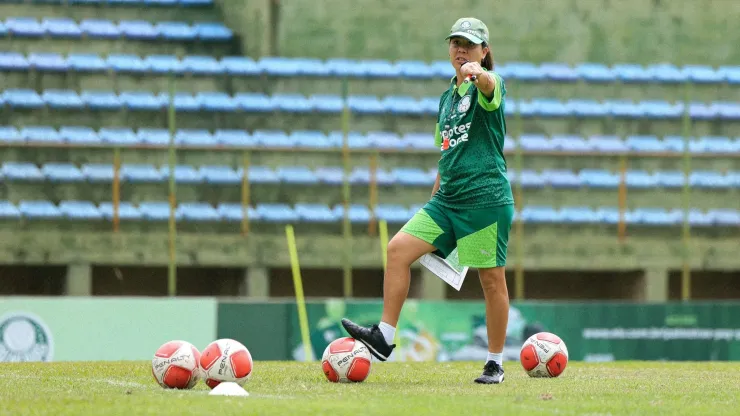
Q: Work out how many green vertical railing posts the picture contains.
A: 4